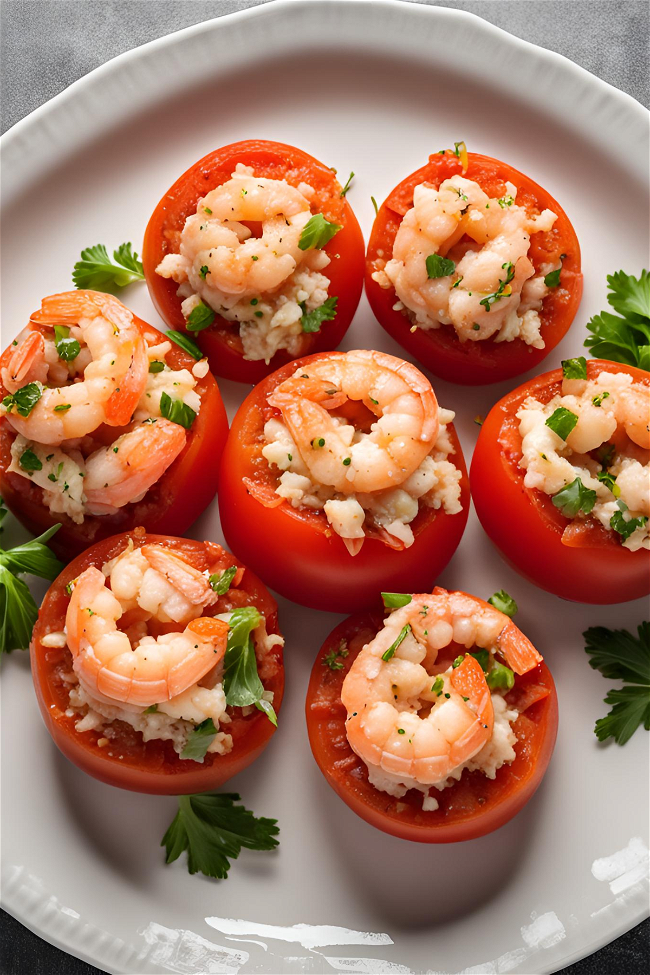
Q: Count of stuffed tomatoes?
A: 7